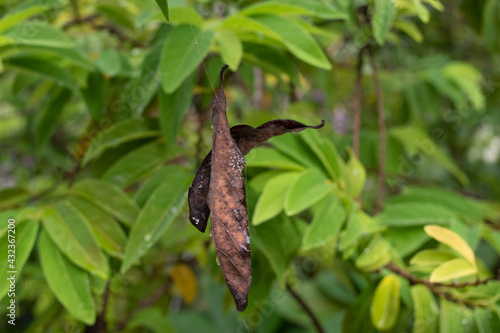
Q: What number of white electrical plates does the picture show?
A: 0